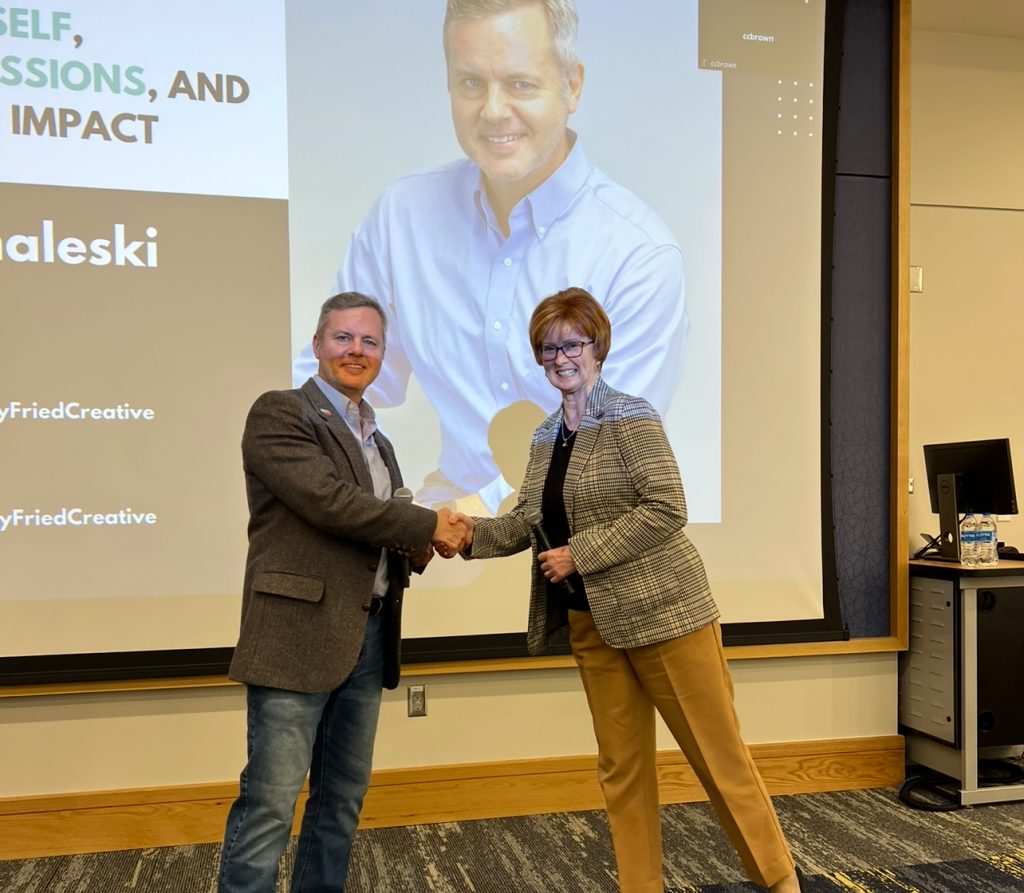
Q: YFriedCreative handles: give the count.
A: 2